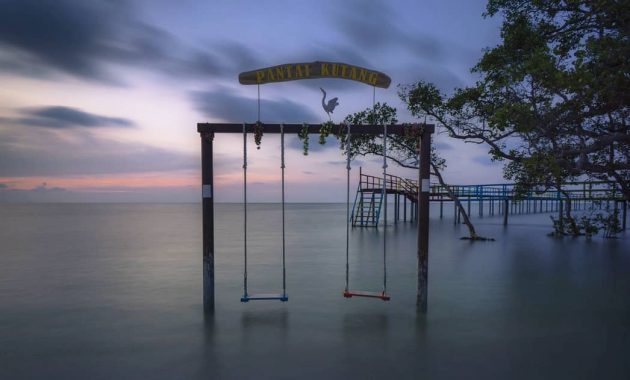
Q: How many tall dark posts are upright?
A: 2